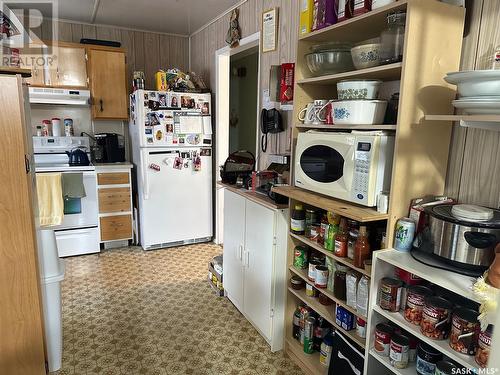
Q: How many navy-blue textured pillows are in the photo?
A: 0